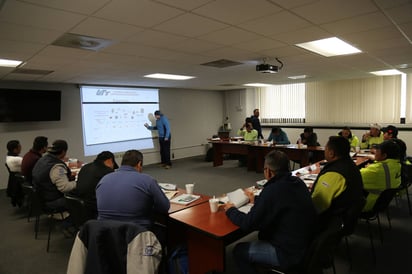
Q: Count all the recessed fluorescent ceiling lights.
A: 5